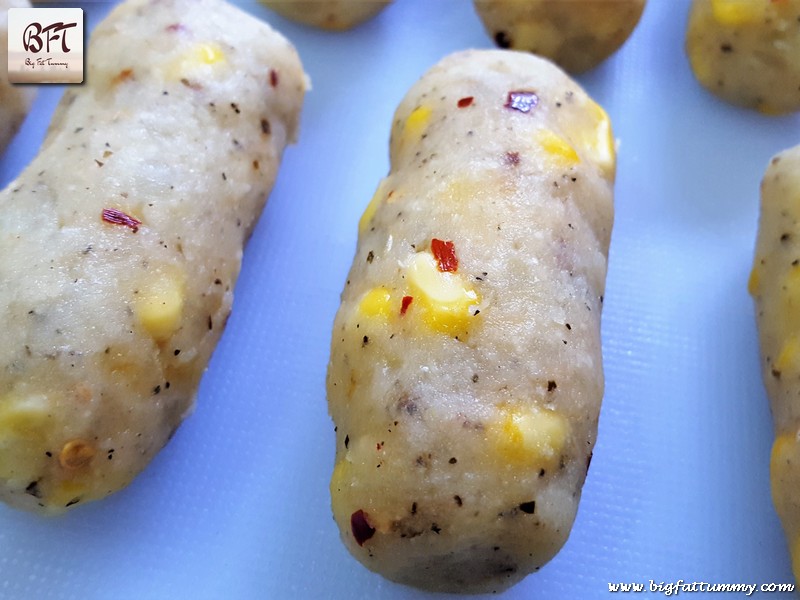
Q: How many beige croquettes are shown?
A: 7